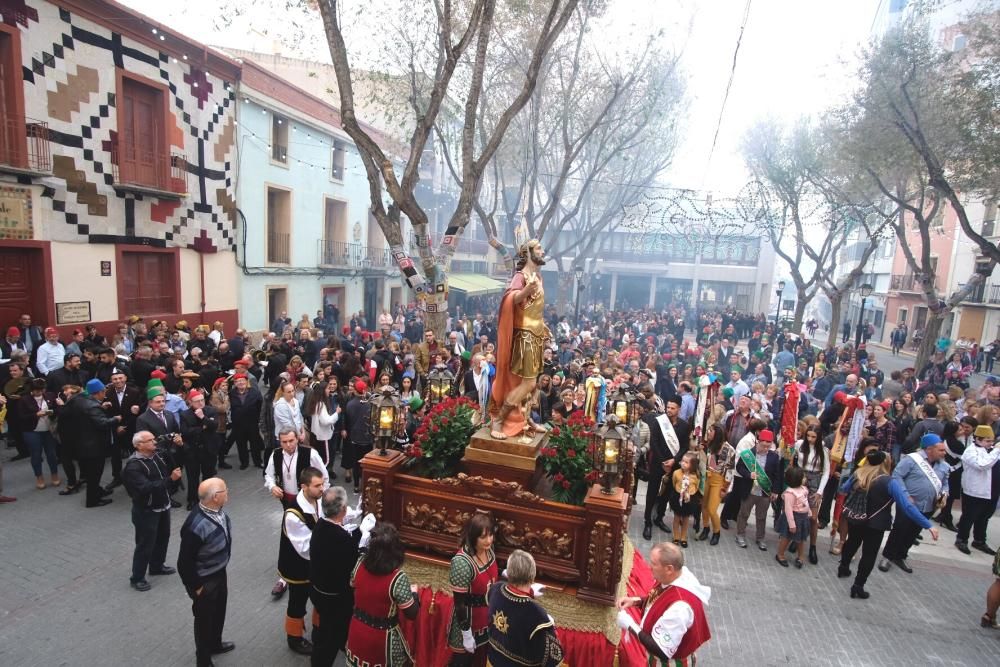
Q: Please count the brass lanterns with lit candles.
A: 4